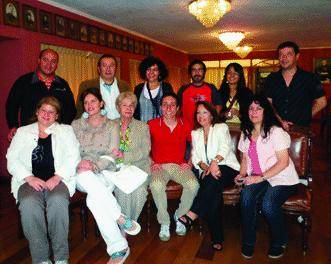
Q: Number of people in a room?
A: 12